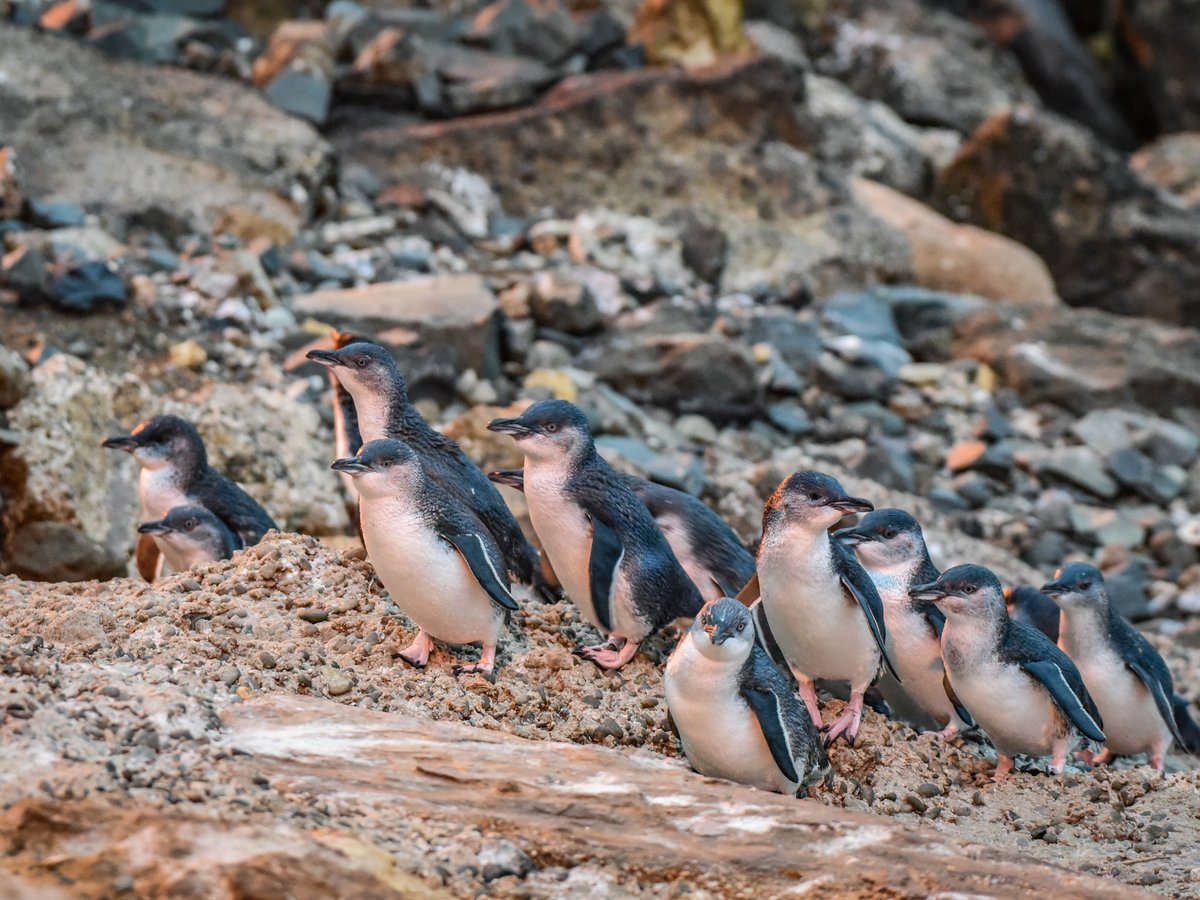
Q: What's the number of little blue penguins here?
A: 13